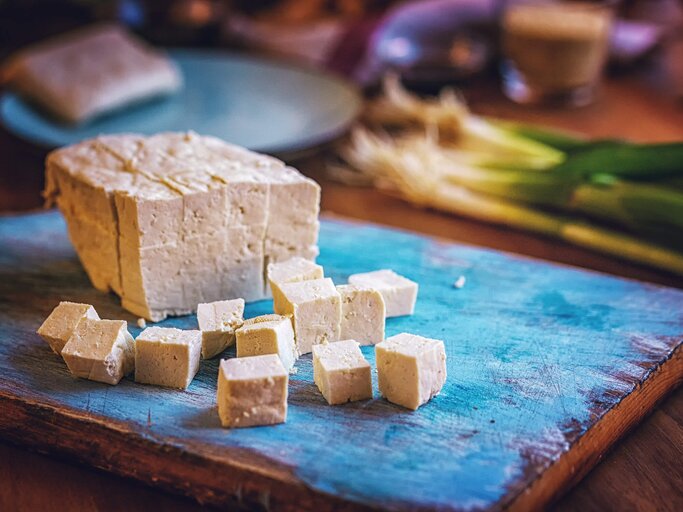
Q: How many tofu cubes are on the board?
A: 12